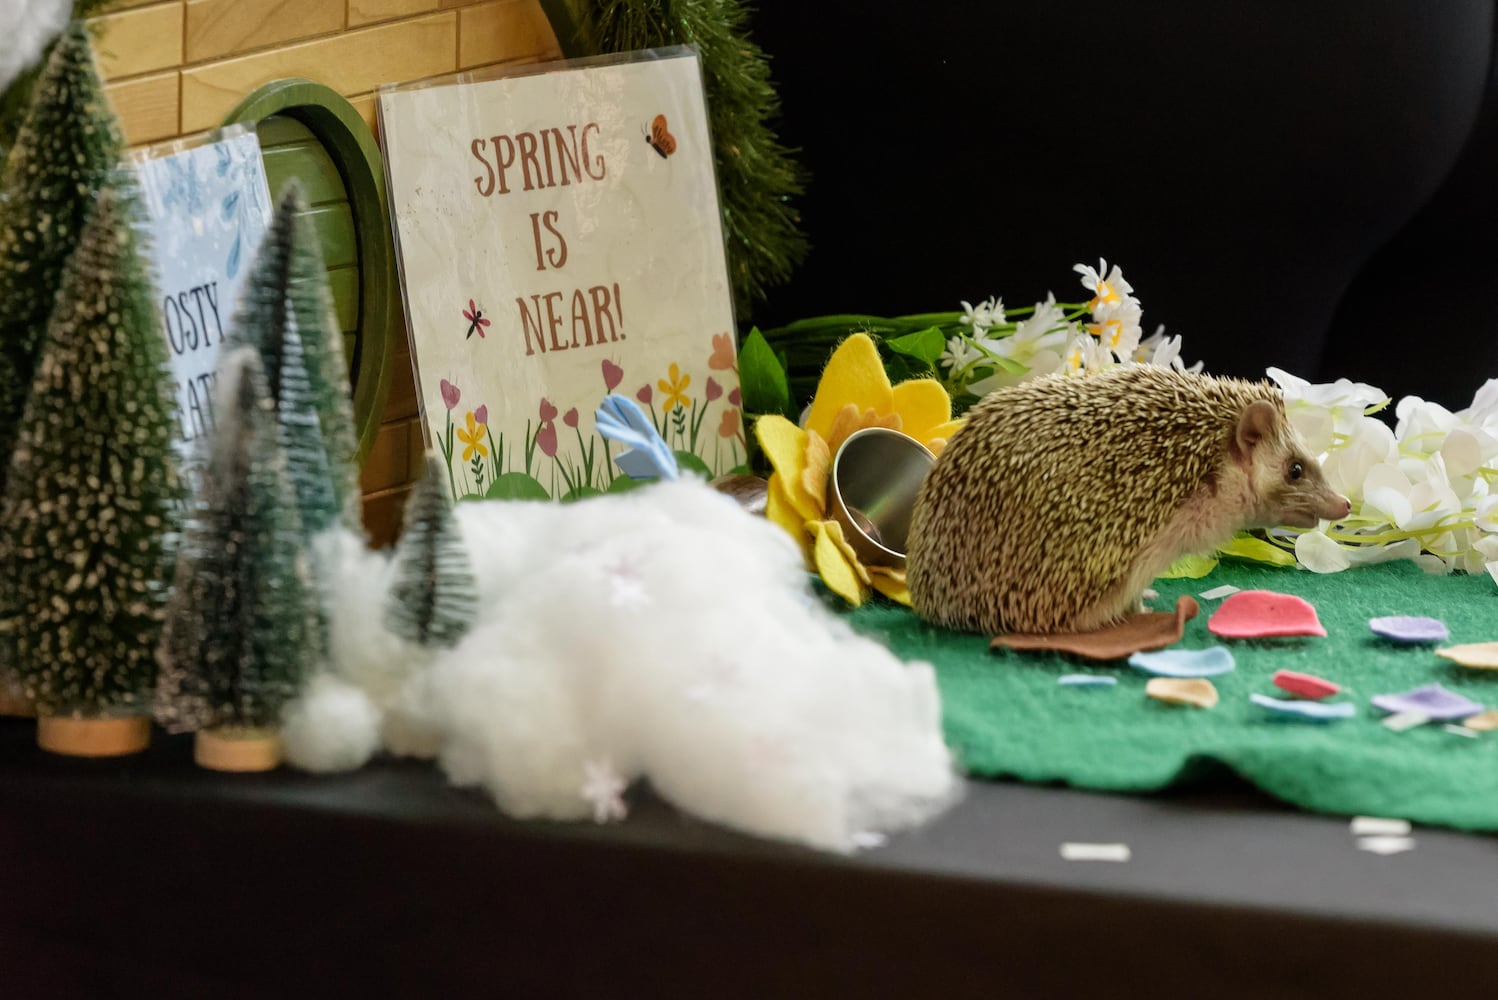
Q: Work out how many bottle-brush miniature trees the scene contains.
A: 5